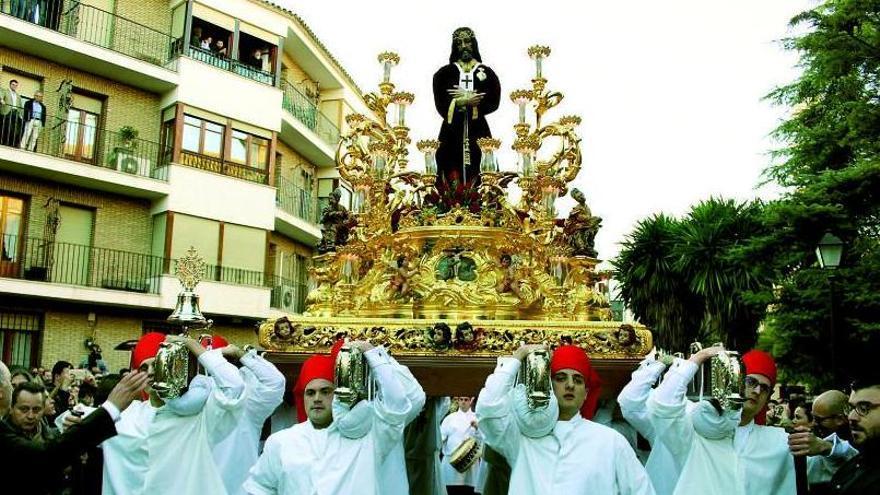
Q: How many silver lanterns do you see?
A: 4